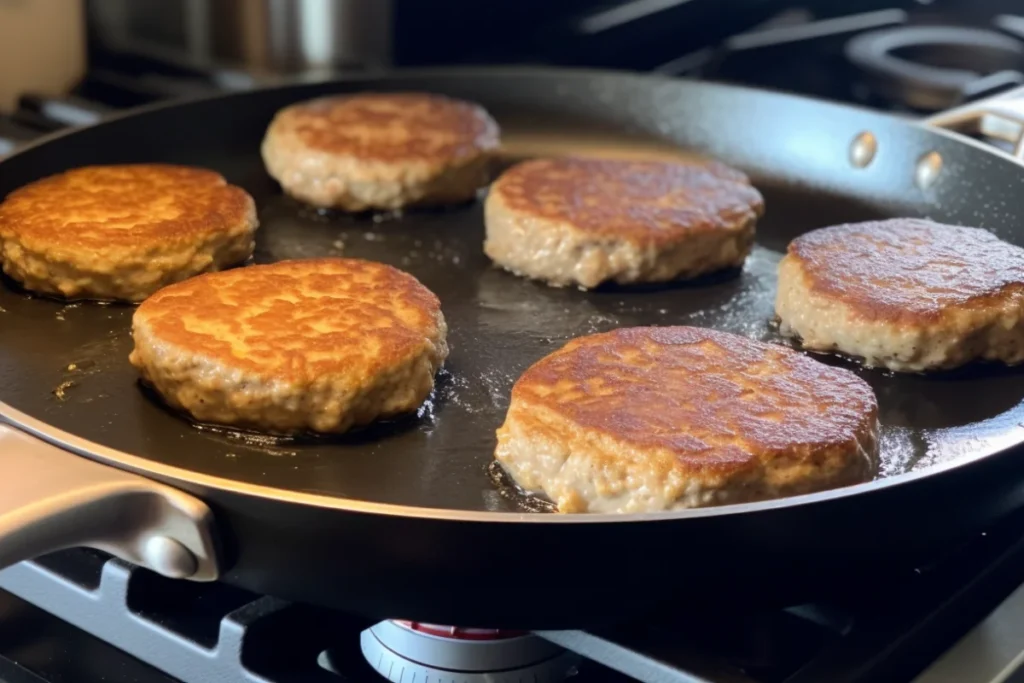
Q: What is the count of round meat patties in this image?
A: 6